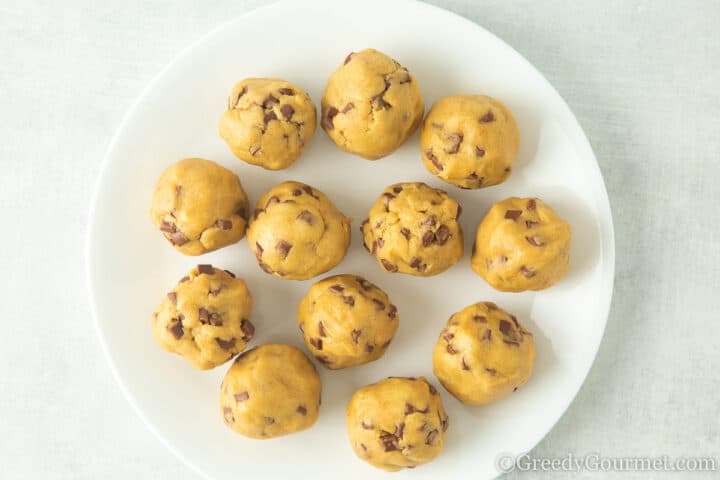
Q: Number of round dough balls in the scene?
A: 12